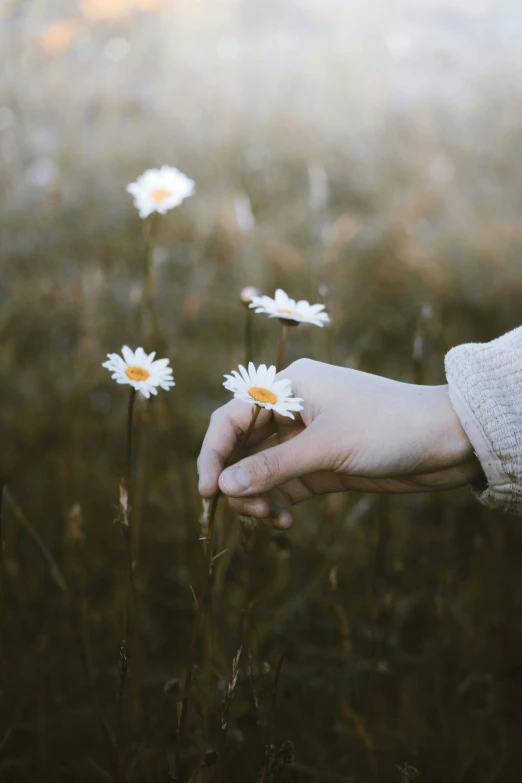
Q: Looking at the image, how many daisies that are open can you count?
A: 4